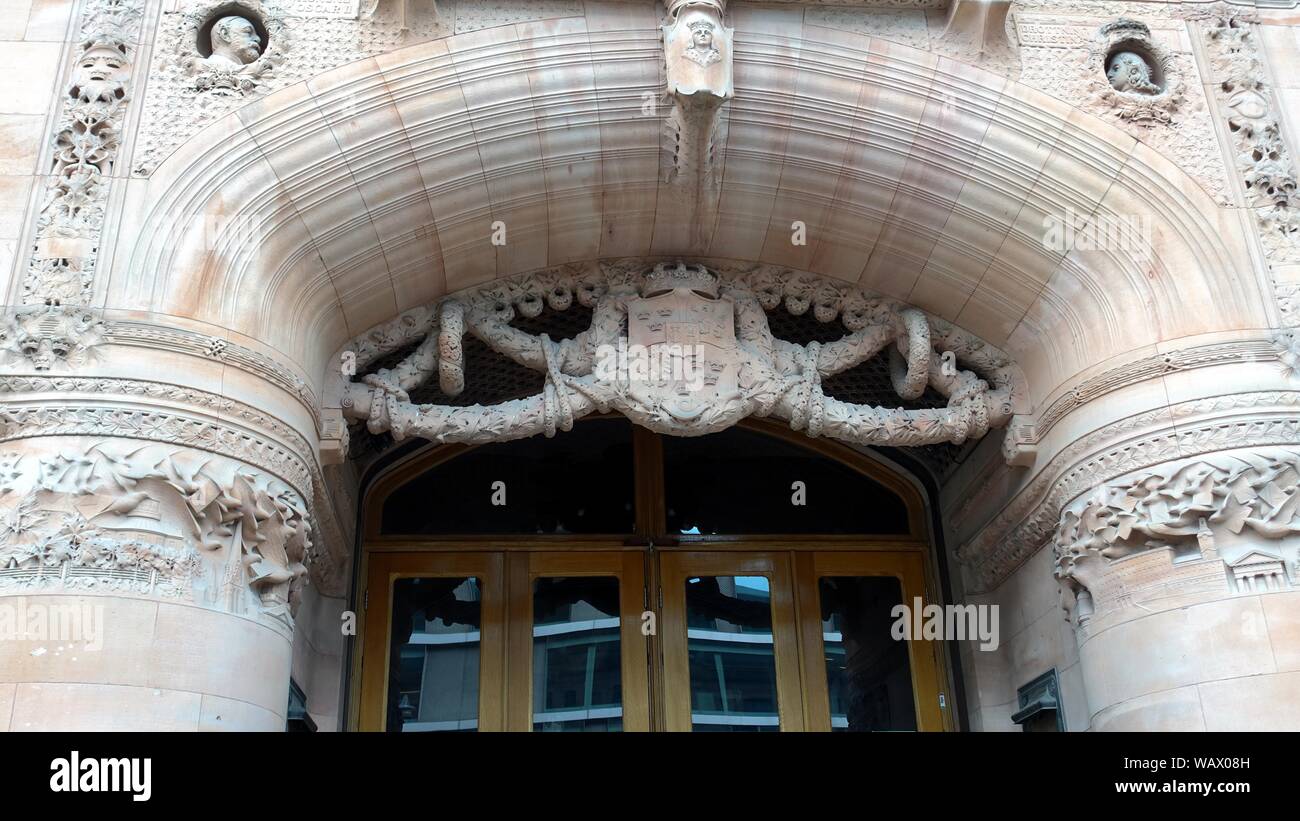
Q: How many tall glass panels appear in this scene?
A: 4